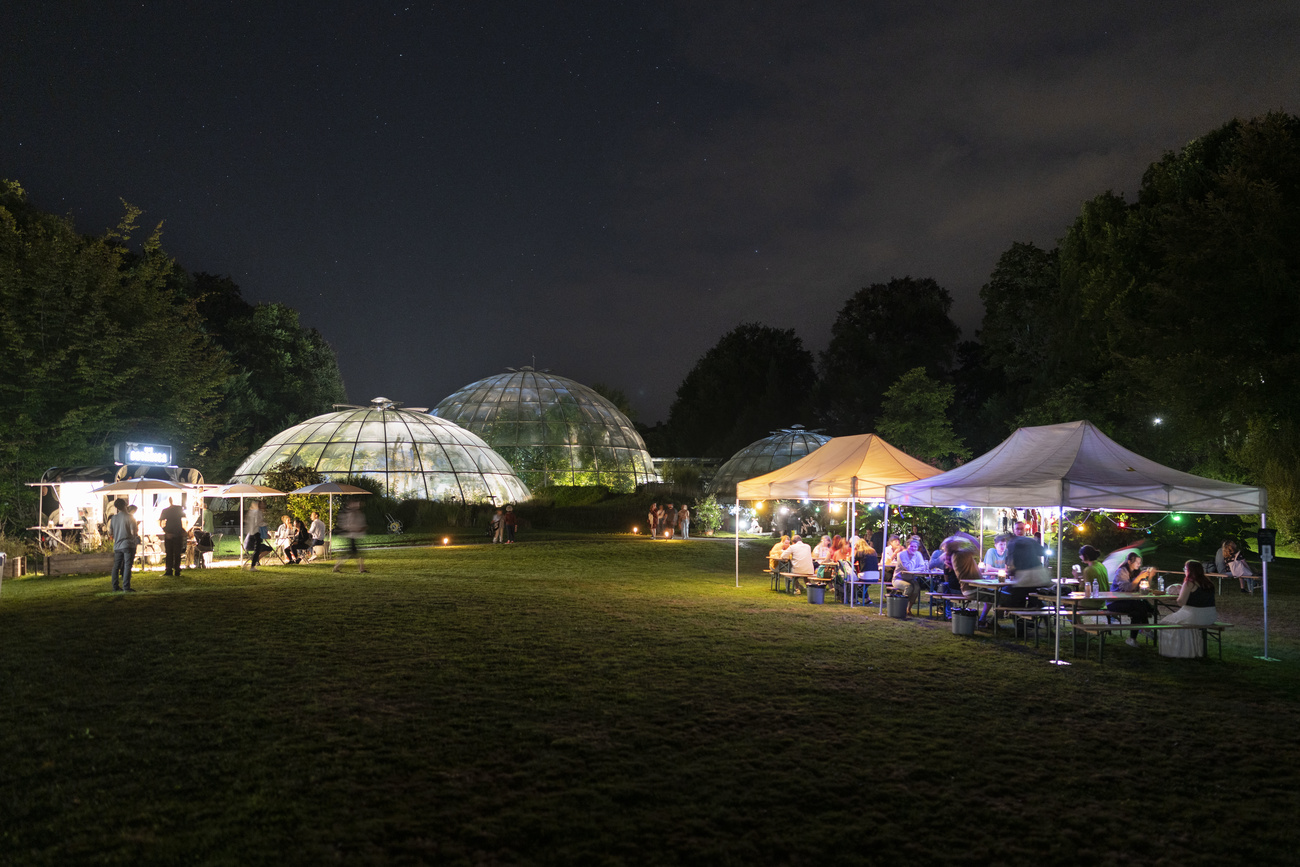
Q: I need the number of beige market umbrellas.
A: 3